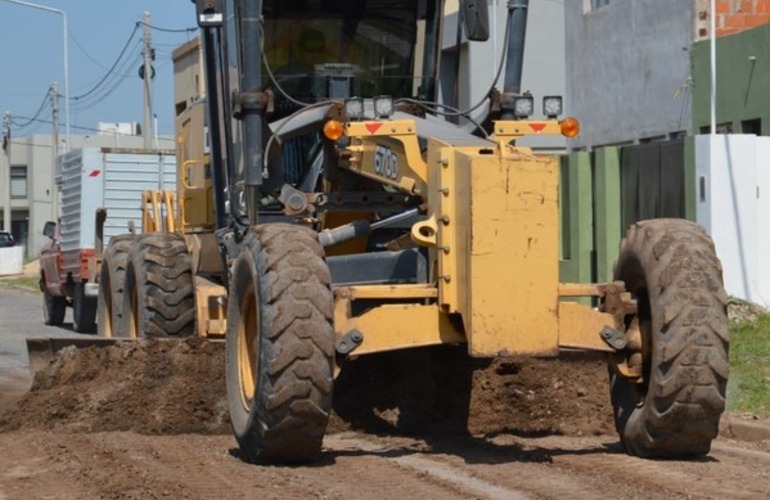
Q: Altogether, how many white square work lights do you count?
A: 4